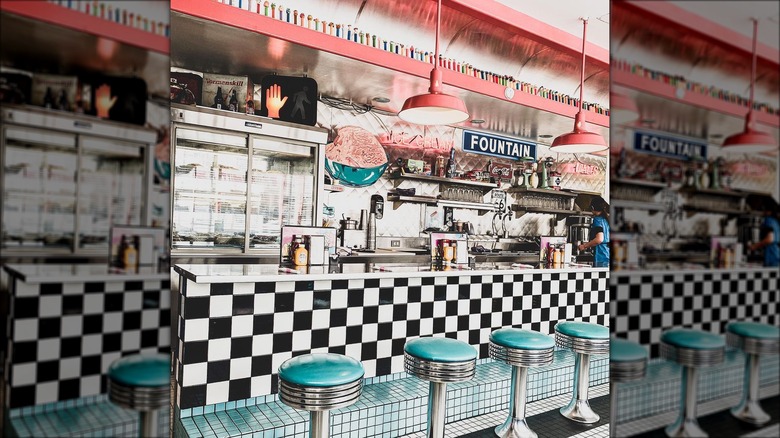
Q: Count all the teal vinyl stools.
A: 4